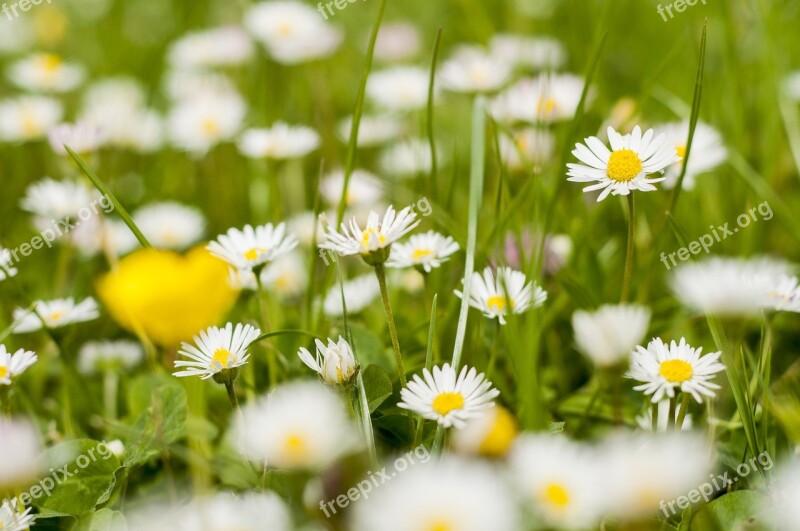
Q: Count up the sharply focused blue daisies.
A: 0